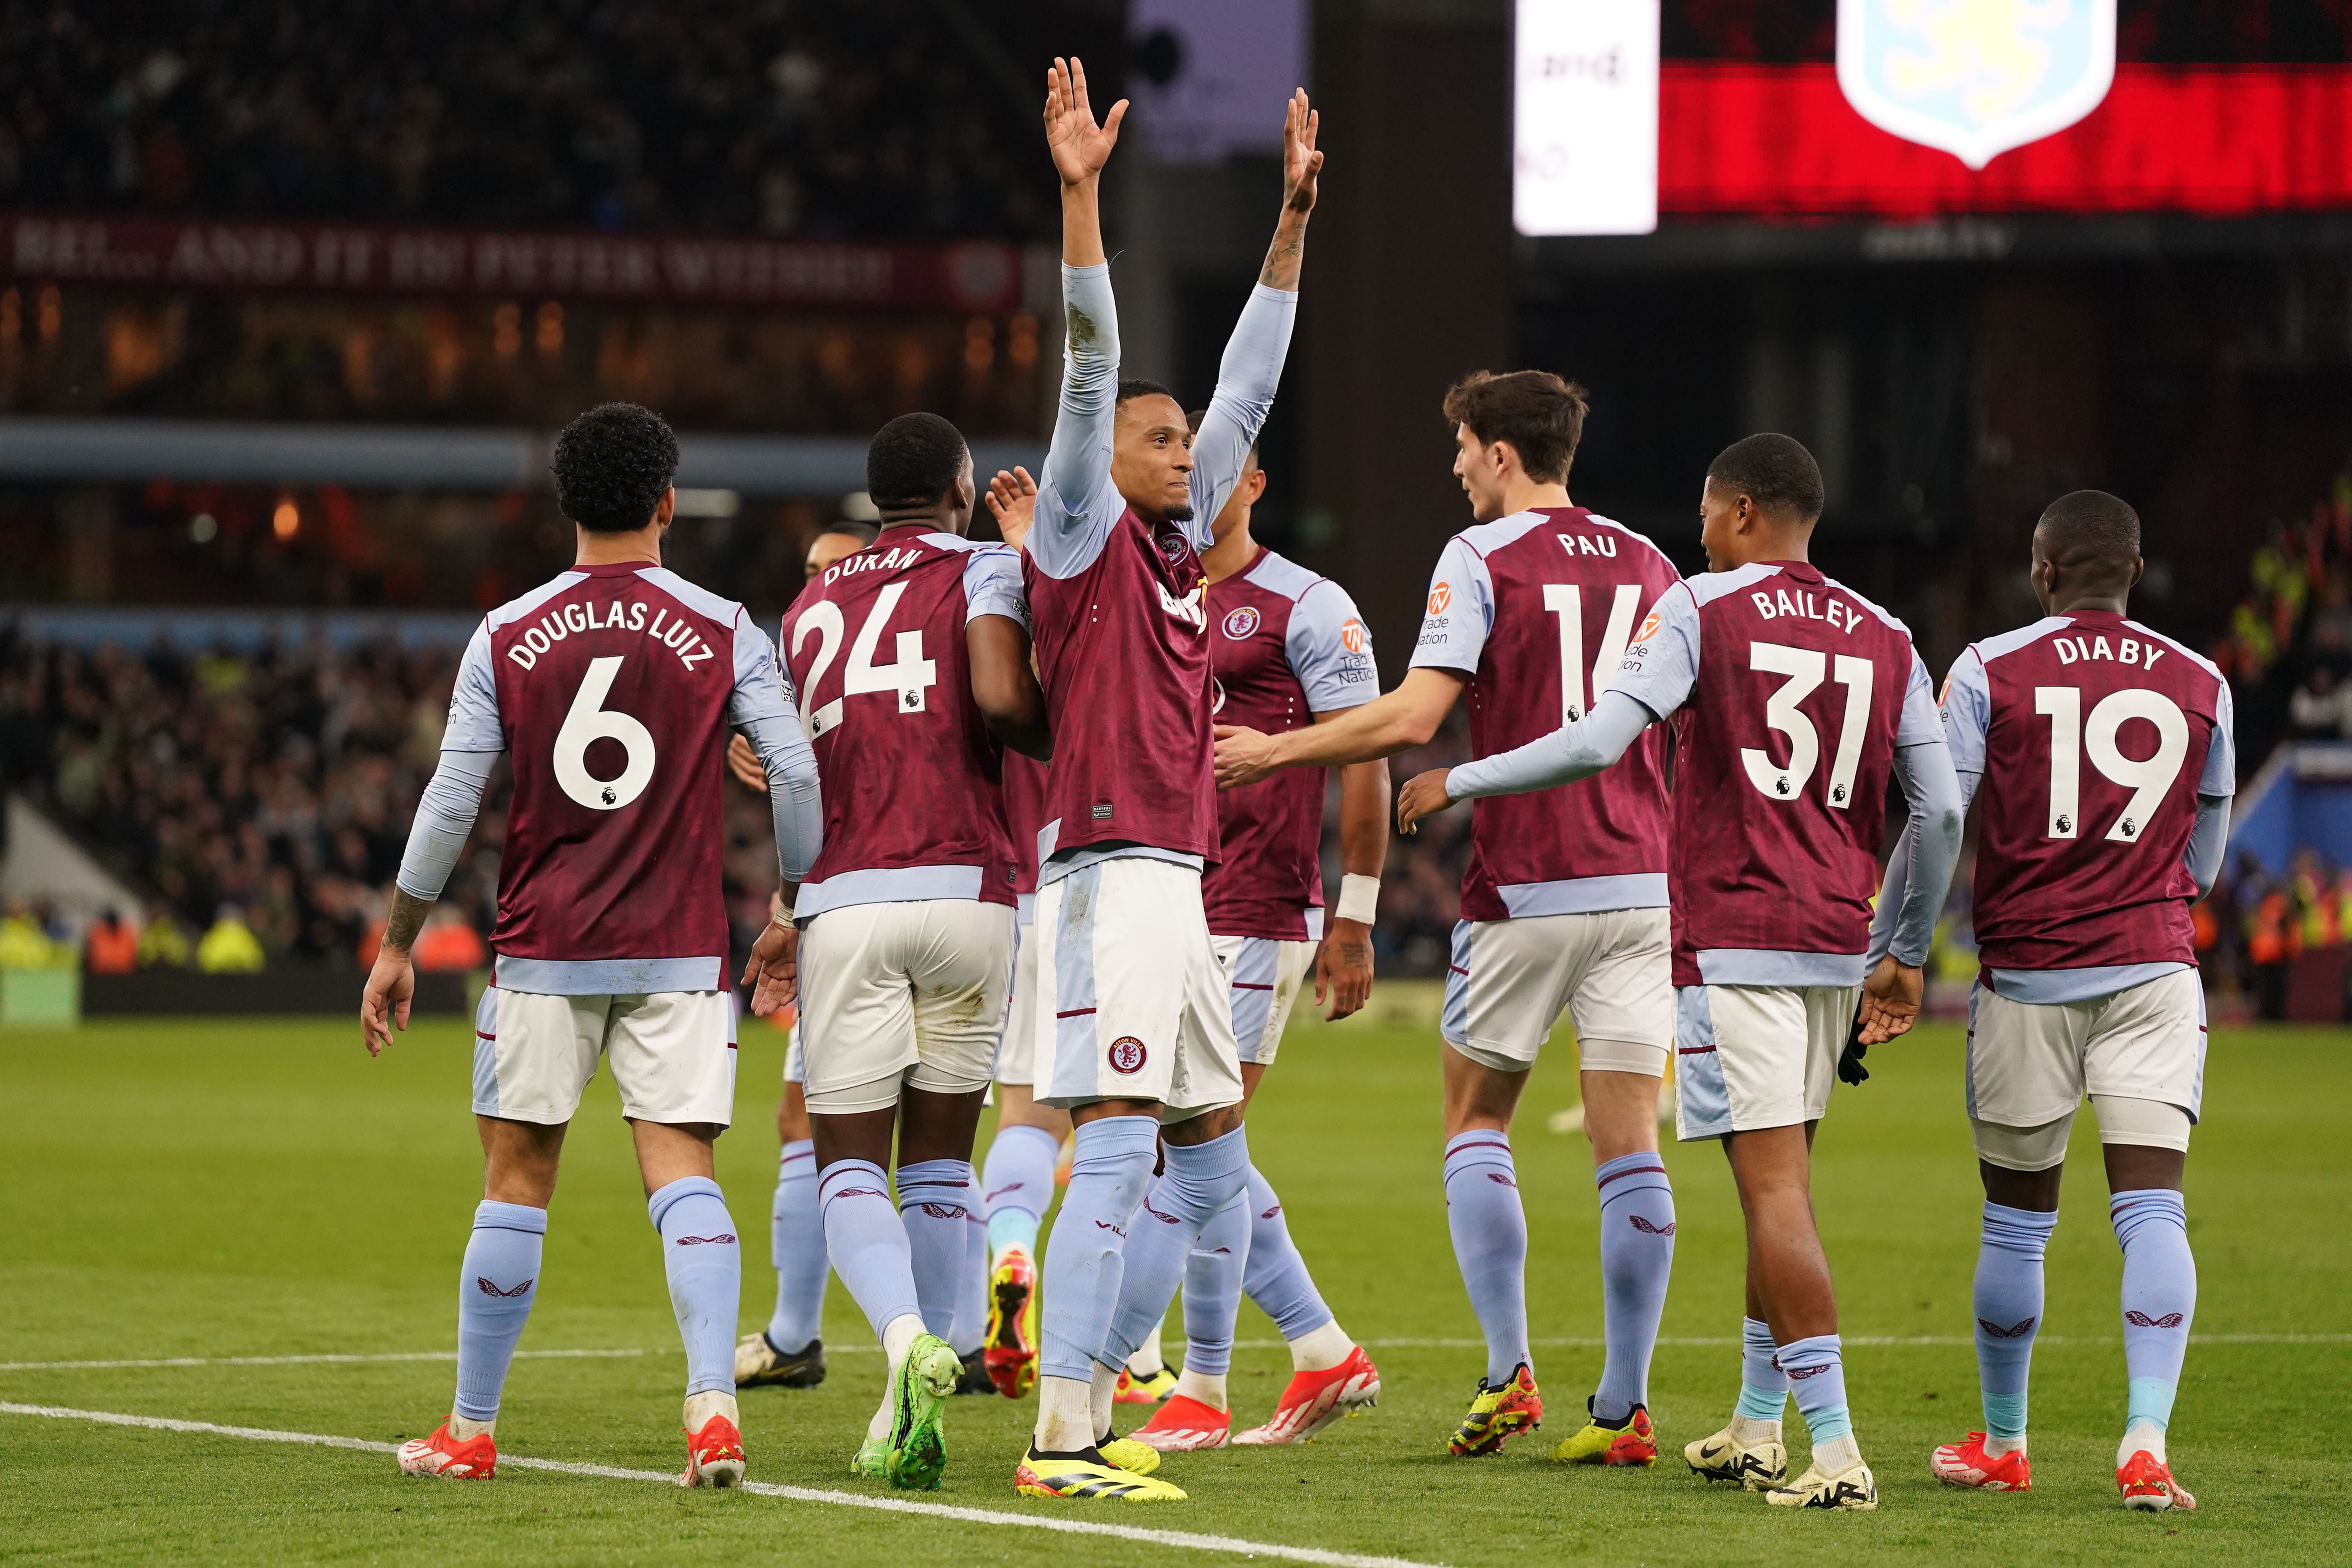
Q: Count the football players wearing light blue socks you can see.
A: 9